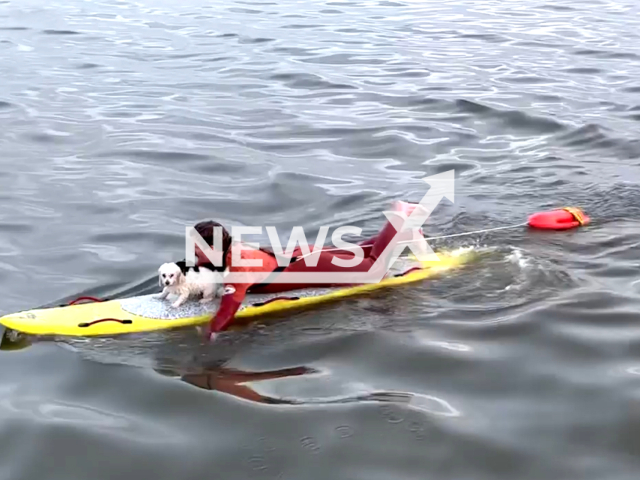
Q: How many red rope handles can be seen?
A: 4